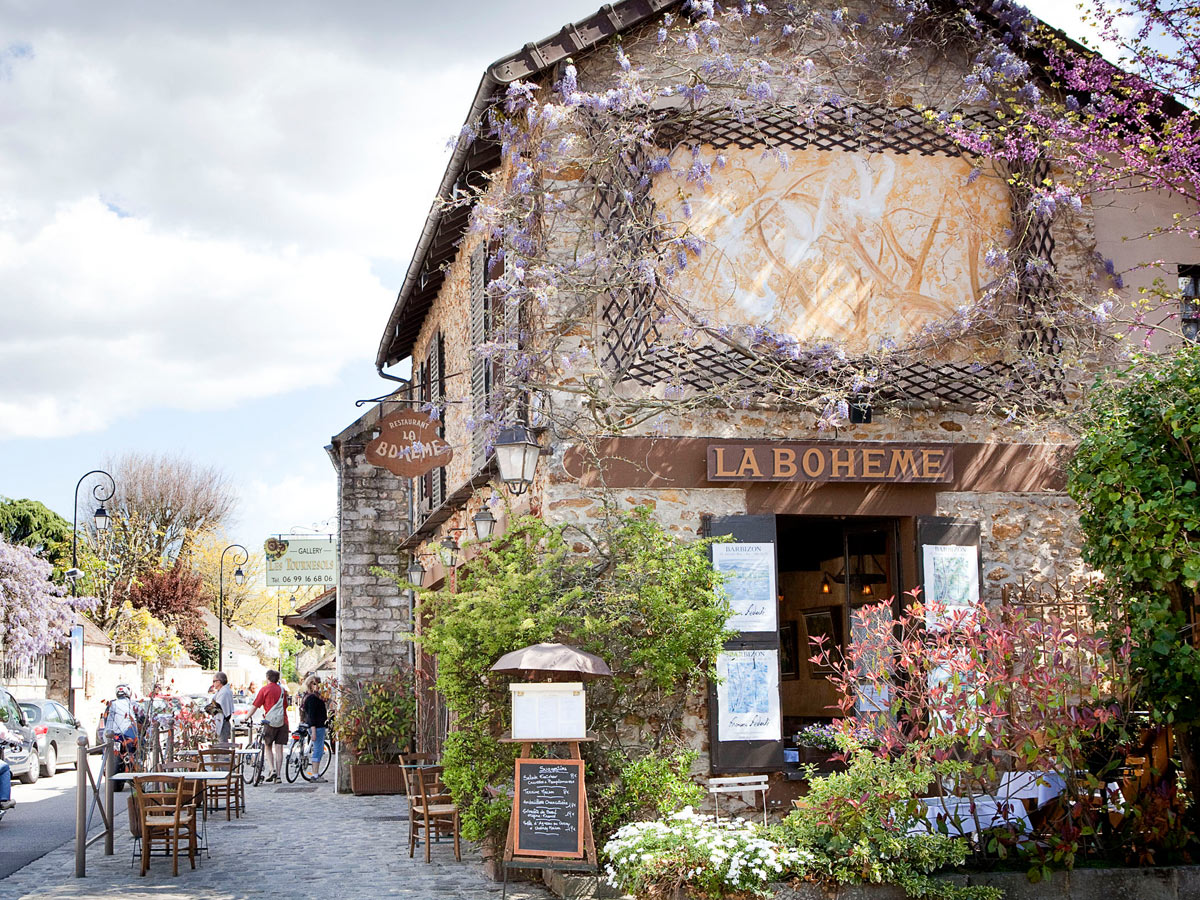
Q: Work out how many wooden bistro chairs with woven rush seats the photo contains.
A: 6